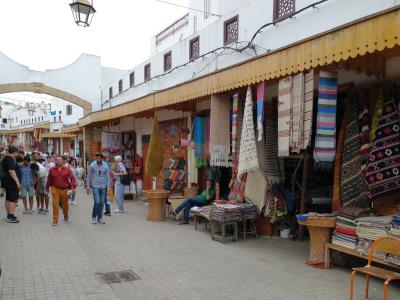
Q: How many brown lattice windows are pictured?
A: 8